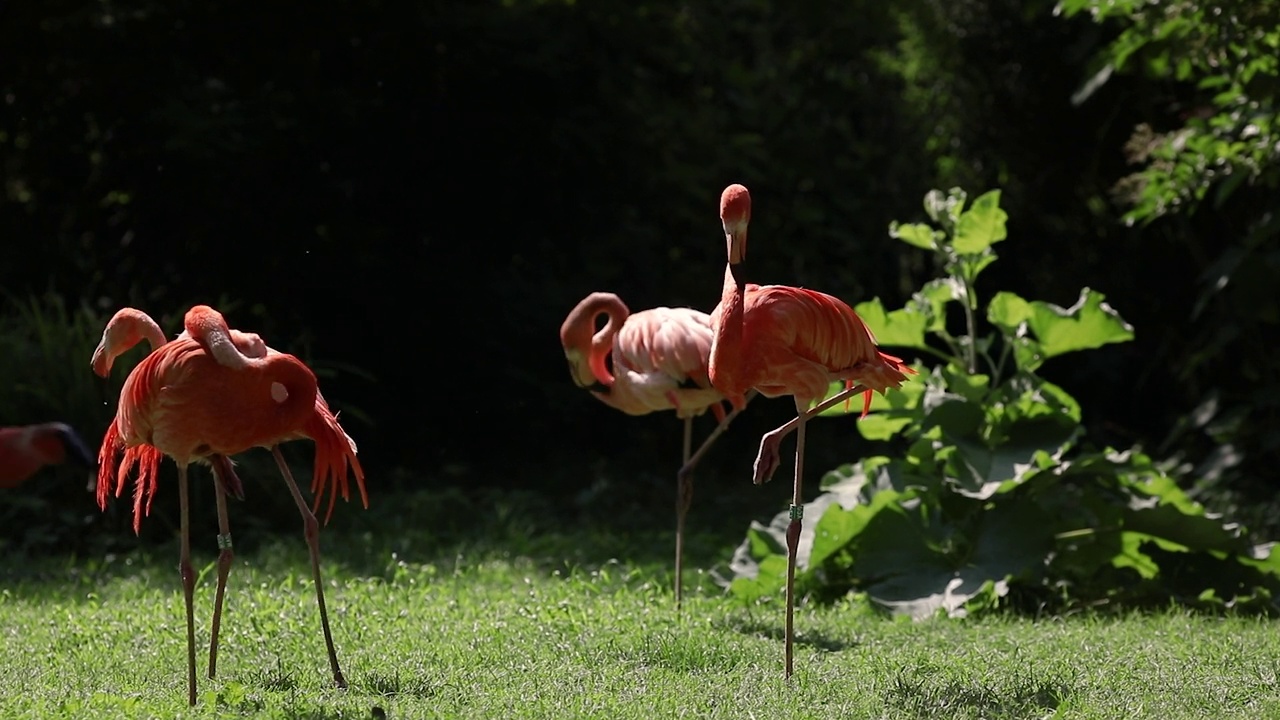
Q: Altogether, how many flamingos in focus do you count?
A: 3